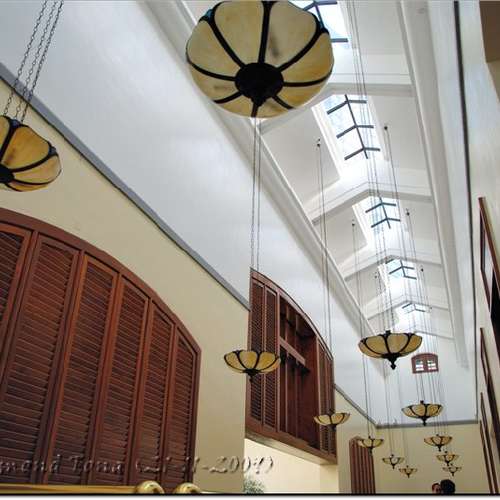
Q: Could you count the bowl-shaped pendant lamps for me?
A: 12